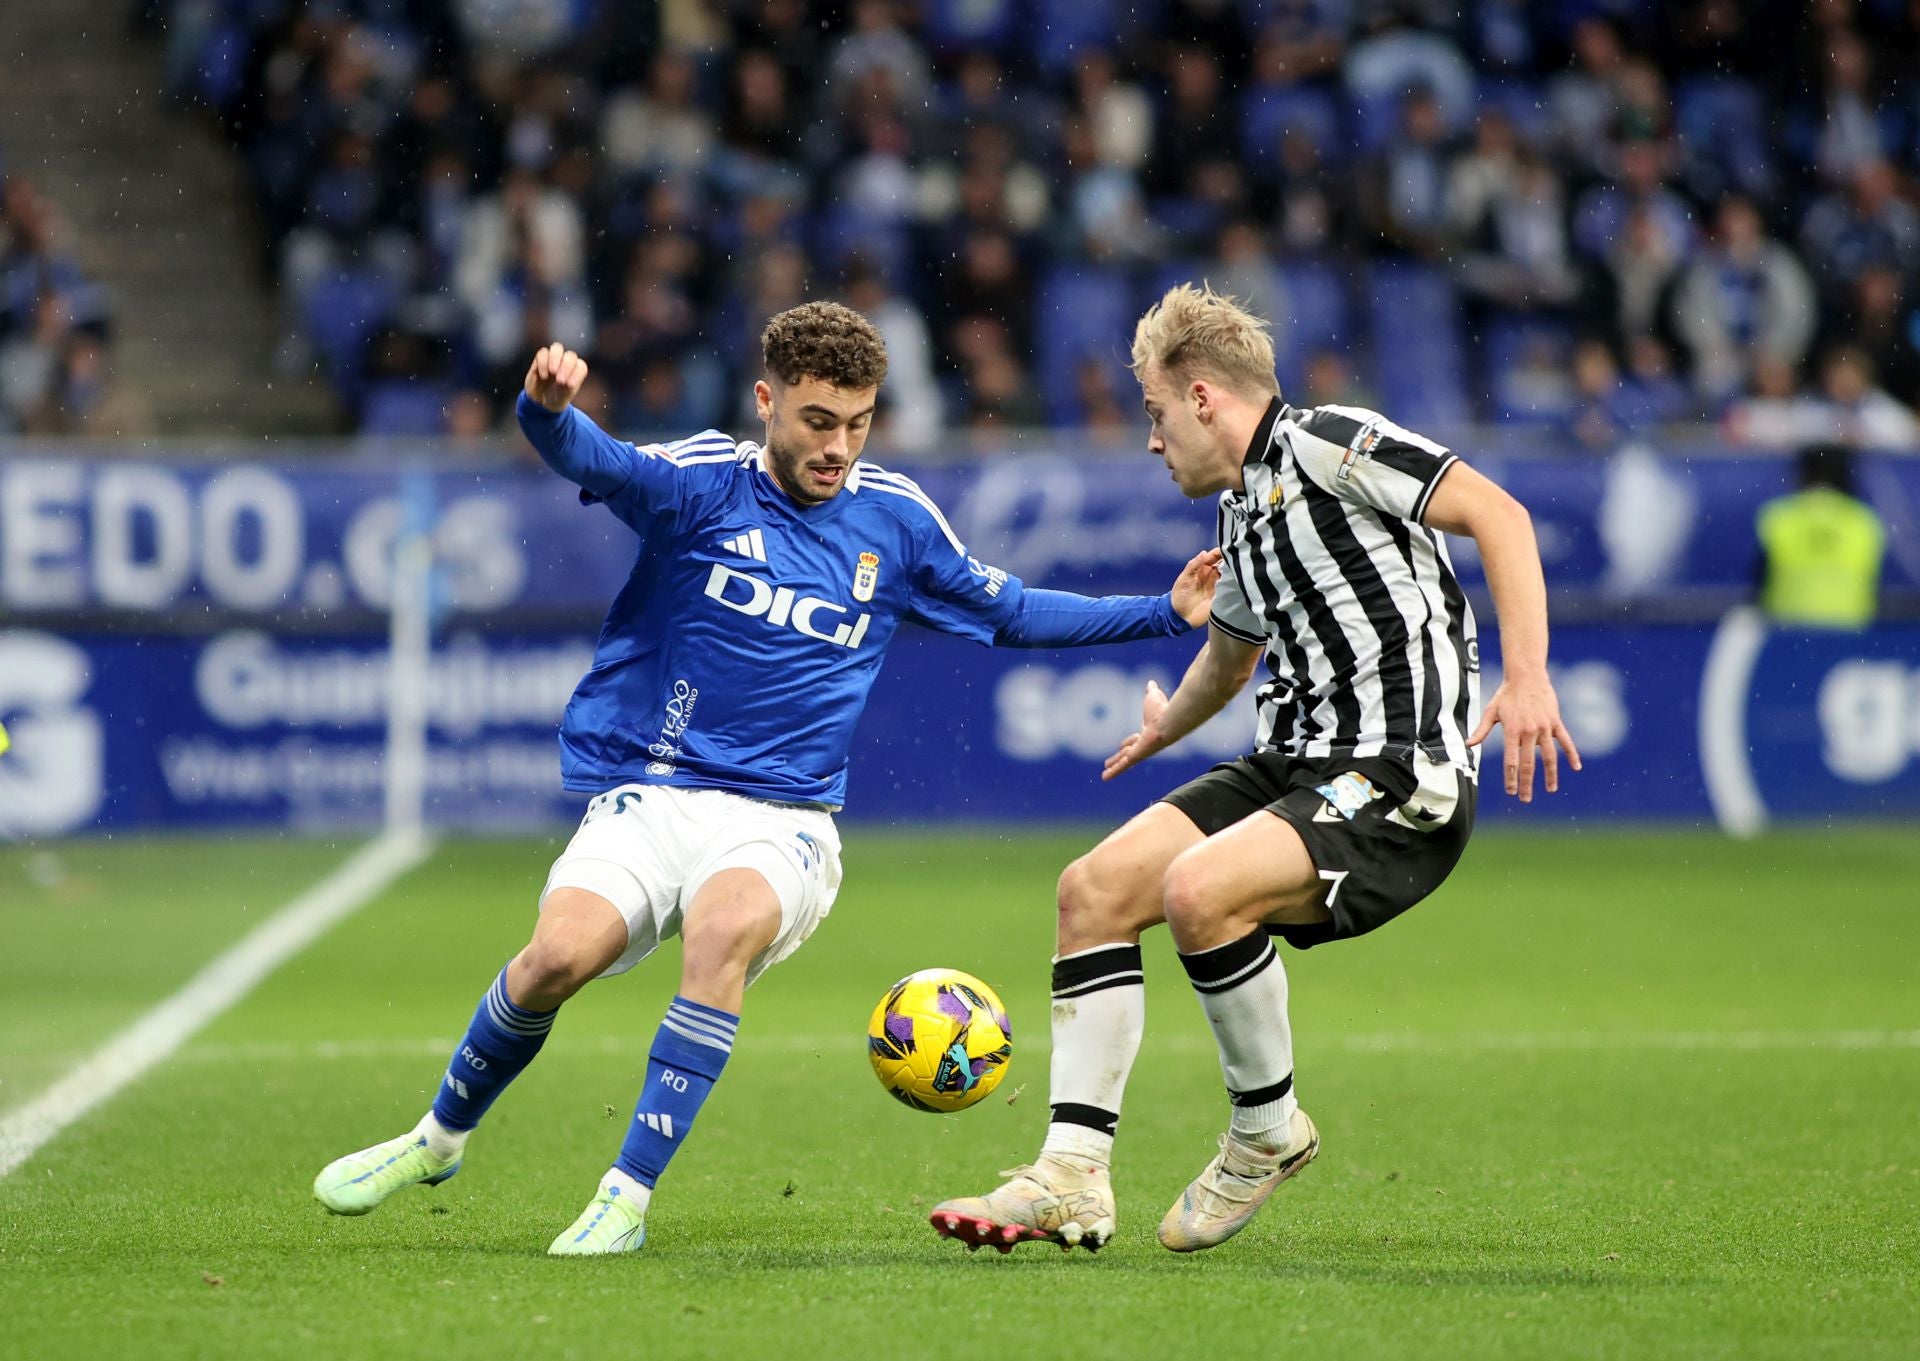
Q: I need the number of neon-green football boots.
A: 2